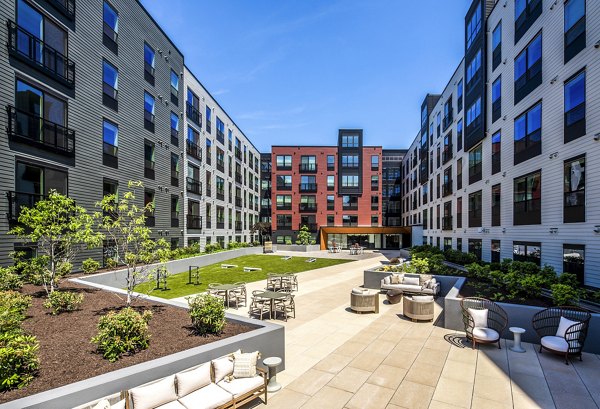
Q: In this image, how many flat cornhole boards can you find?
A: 4